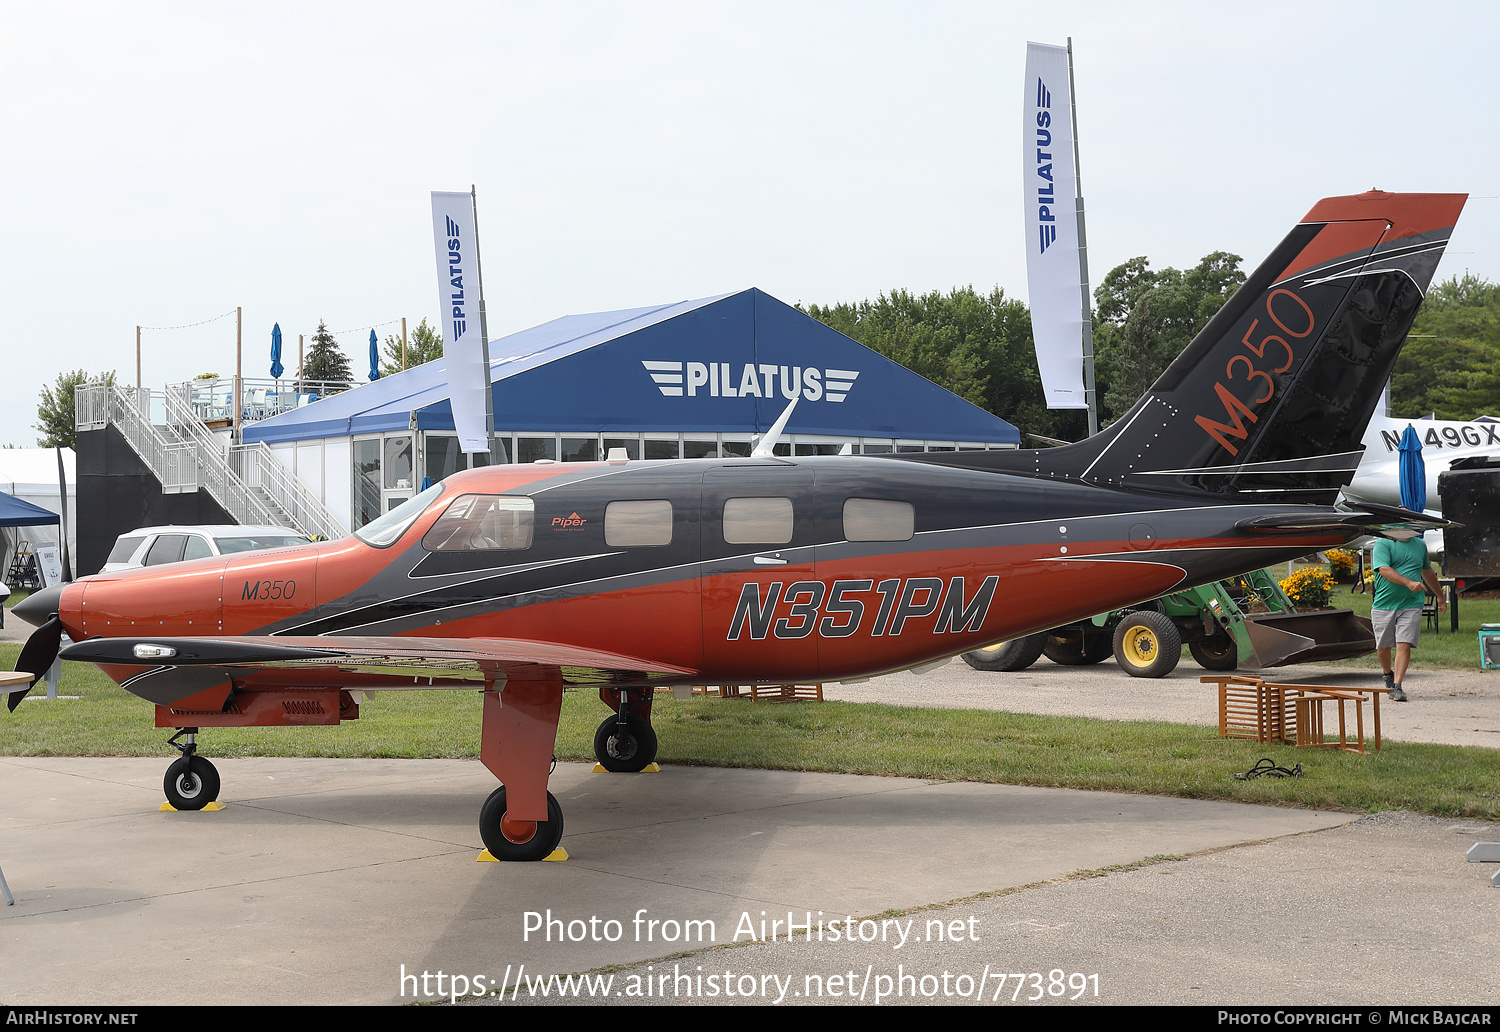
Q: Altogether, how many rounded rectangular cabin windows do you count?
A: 3